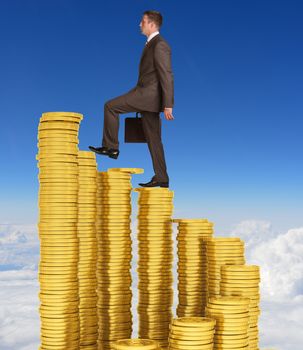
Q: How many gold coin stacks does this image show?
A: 10